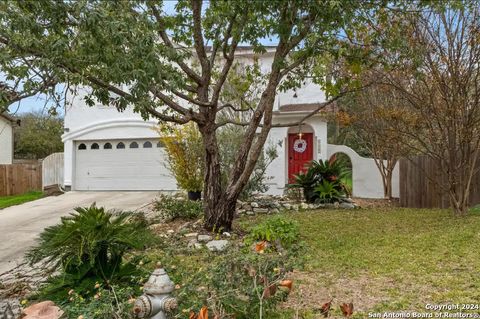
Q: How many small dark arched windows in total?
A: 7